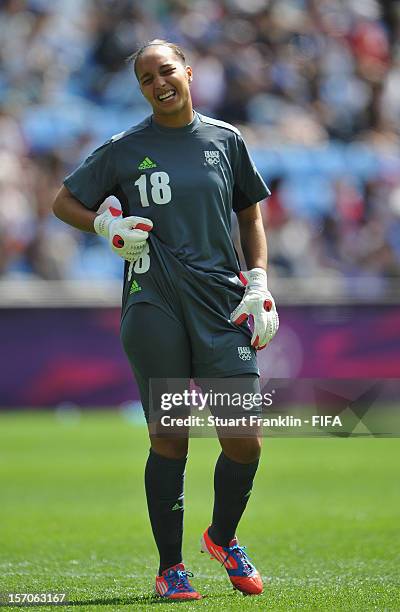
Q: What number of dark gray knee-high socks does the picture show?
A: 2